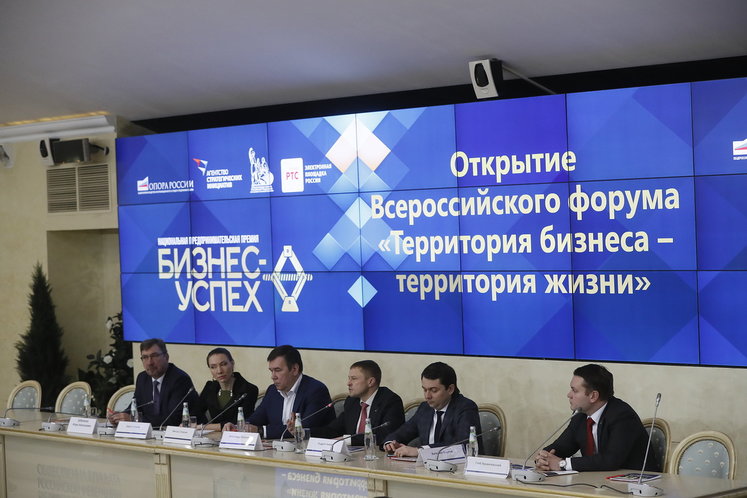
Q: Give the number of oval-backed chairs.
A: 9